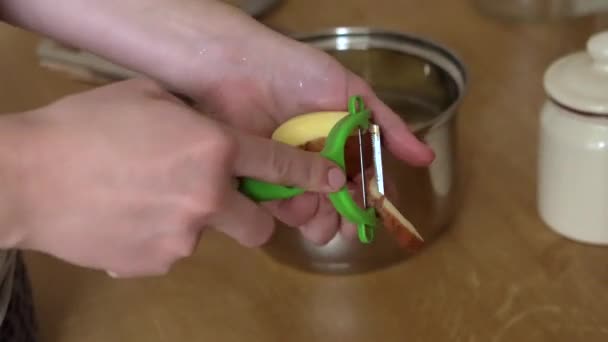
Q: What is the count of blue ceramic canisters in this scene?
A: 0